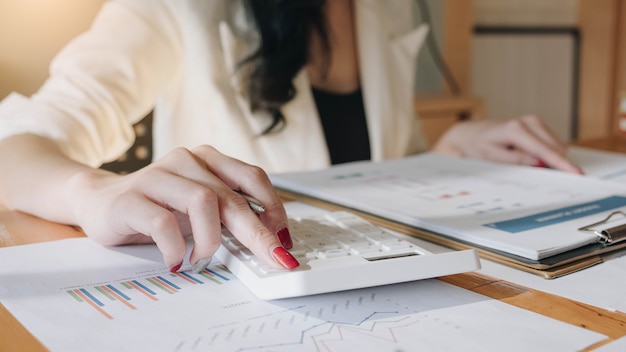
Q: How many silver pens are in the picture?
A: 1